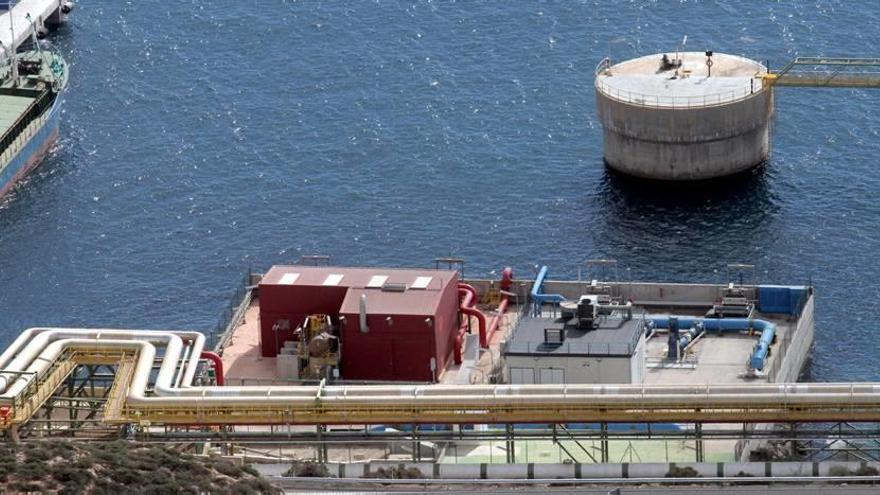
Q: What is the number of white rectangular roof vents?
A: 4